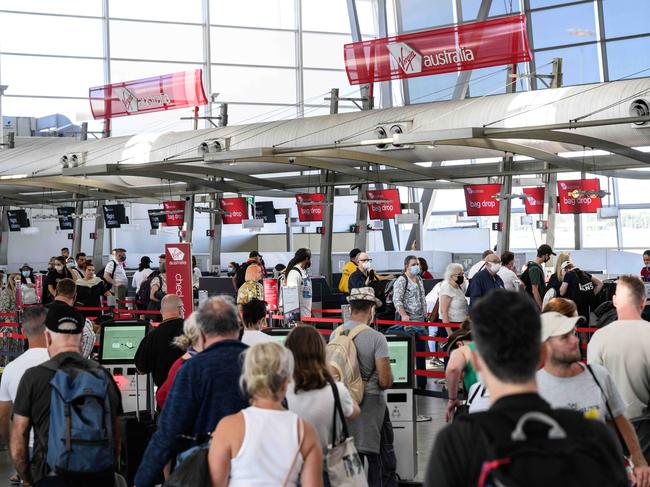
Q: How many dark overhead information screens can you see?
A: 5